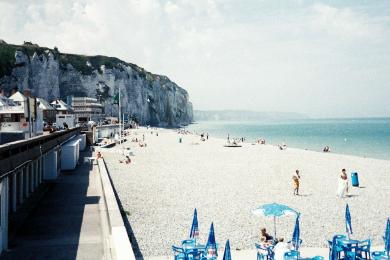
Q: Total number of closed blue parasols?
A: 6